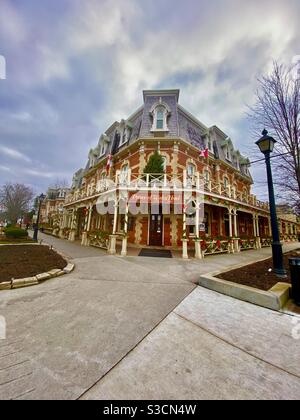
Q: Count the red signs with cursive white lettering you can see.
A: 1